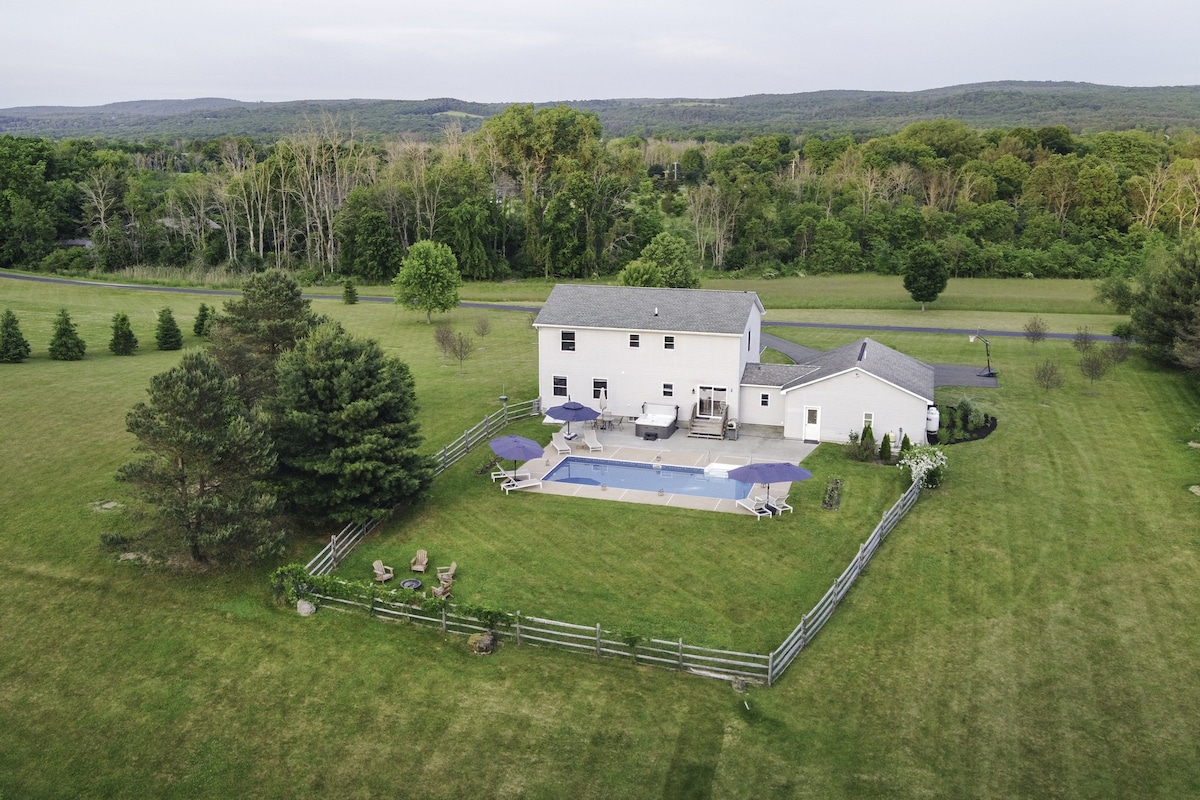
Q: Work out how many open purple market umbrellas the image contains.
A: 3